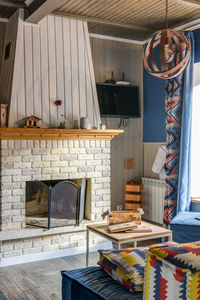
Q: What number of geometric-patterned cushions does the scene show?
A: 2